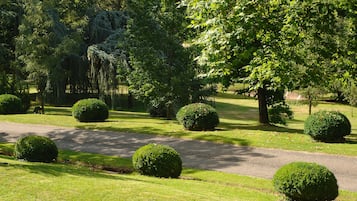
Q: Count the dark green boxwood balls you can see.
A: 7